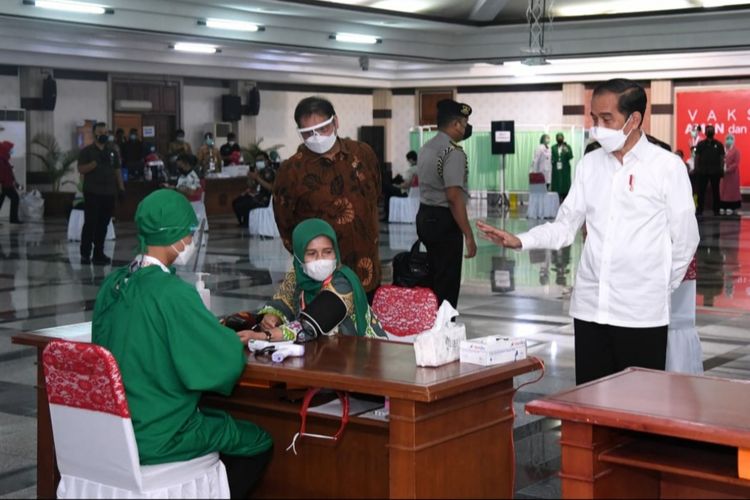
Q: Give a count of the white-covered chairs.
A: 8